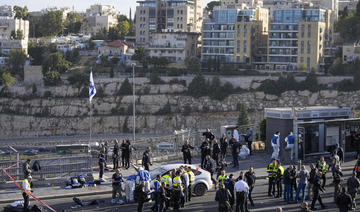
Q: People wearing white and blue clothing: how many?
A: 4